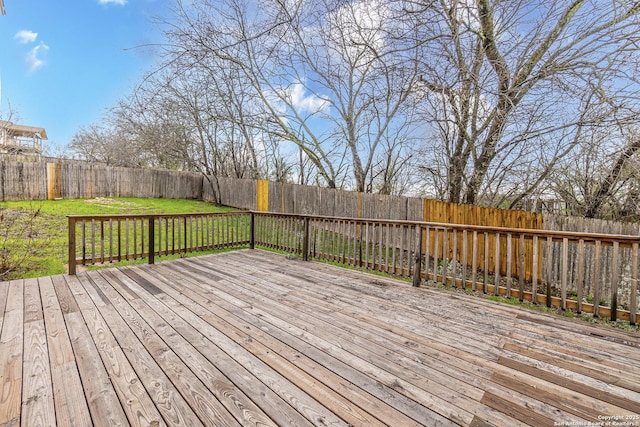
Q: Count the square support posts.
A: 5